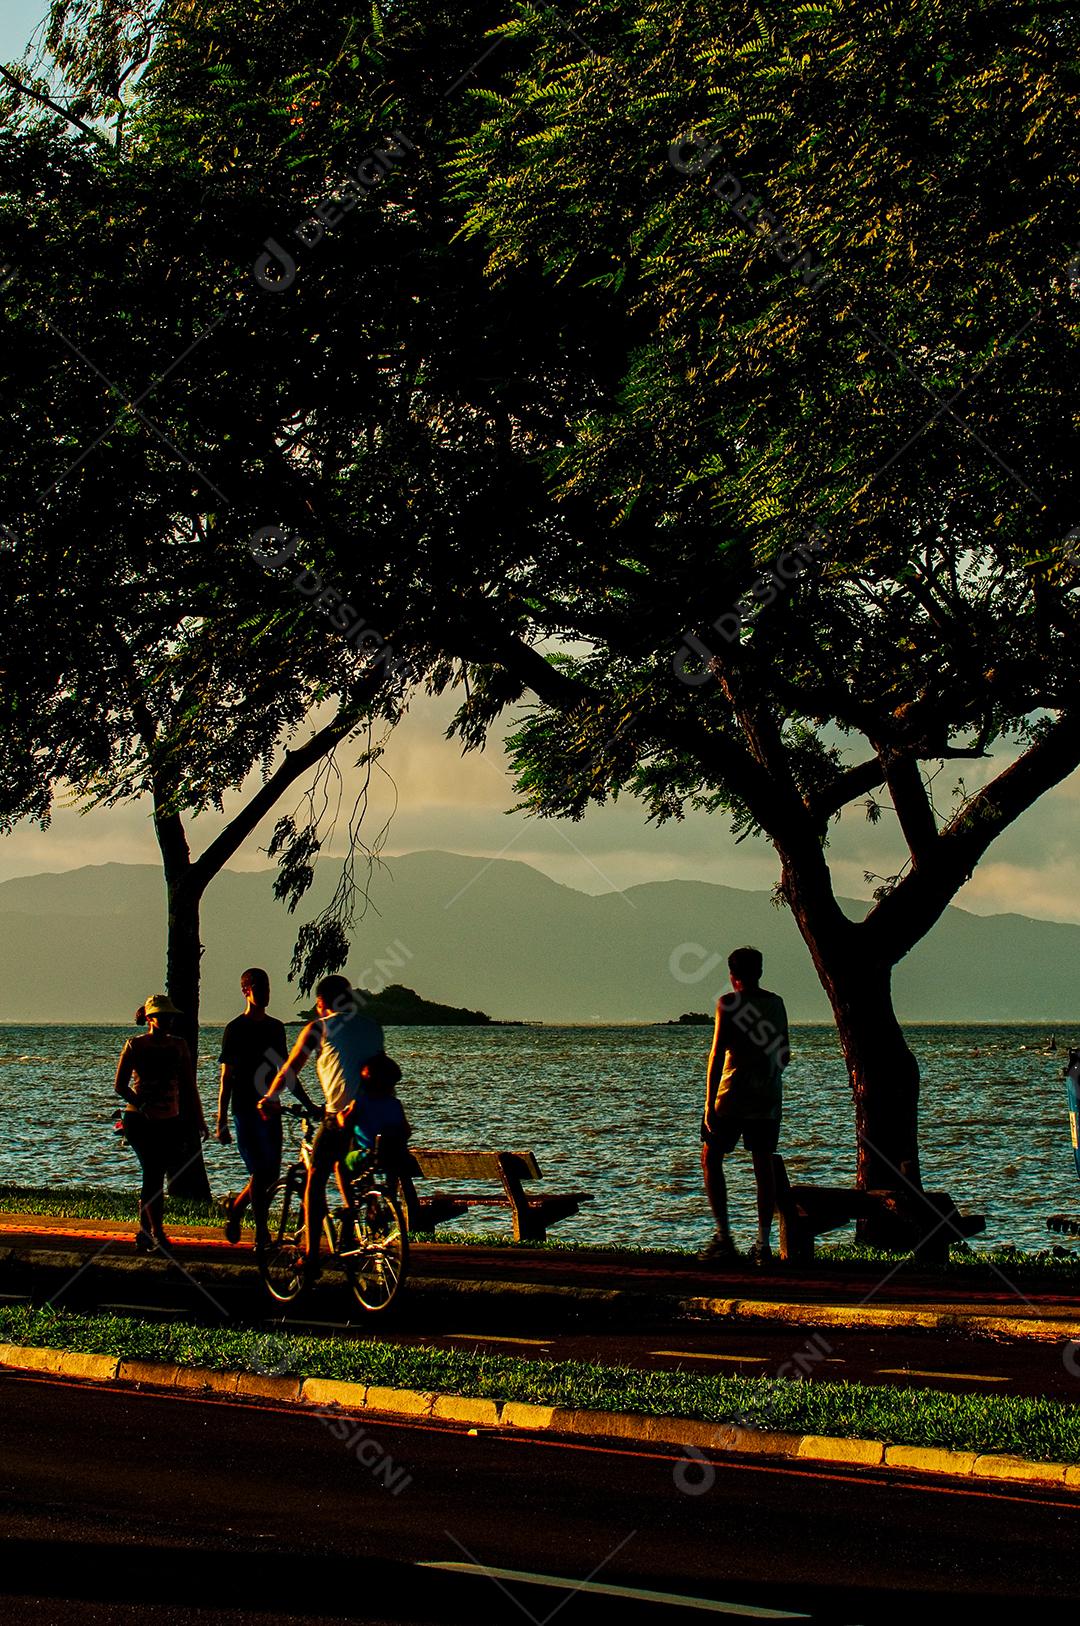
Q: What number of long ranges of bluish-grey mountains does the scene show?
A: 1